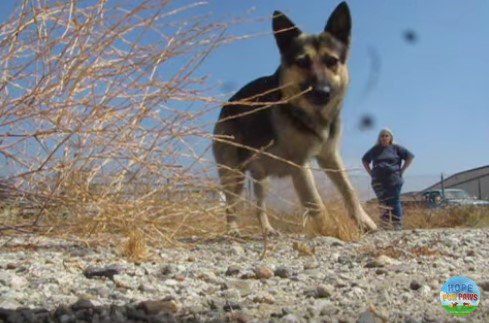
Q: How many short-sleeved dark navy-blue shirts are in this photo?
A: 1